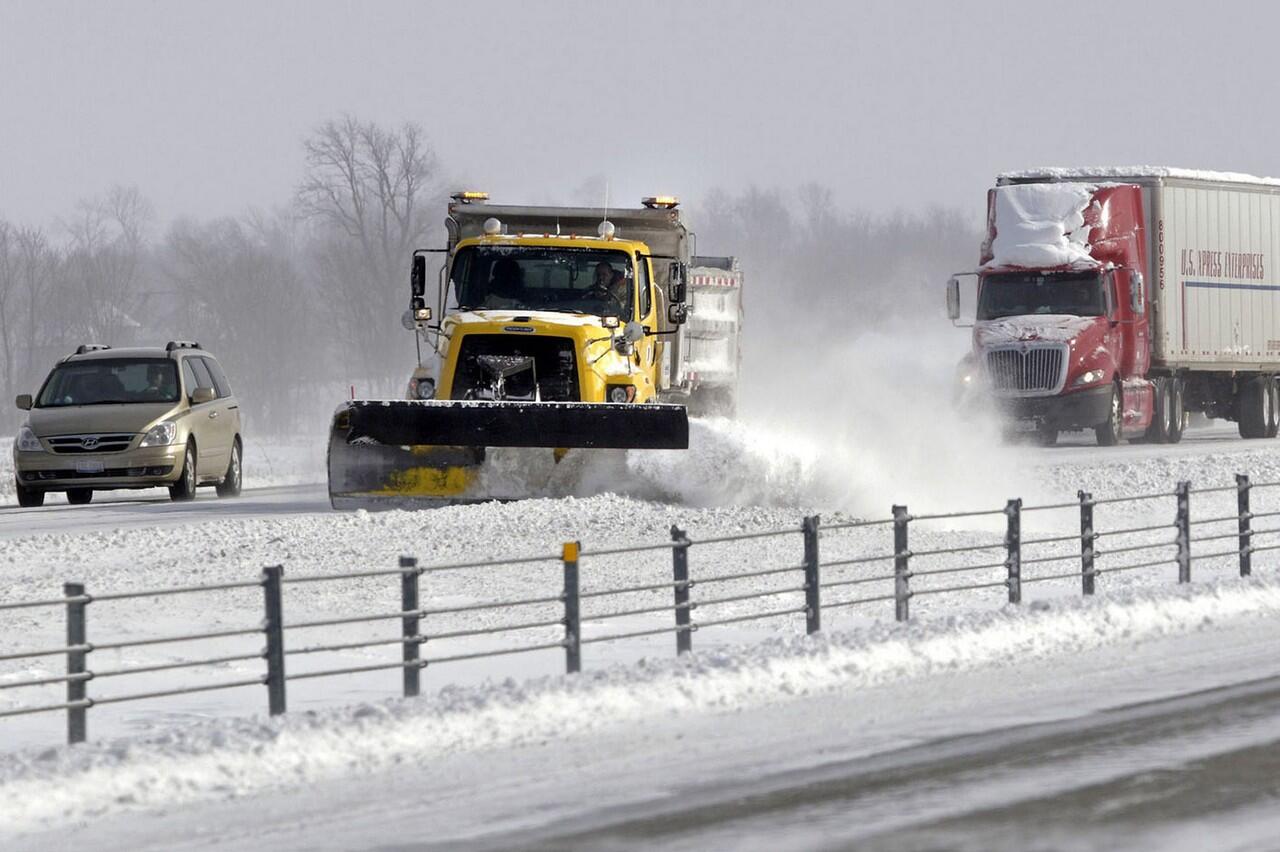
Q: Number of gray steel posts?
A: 11